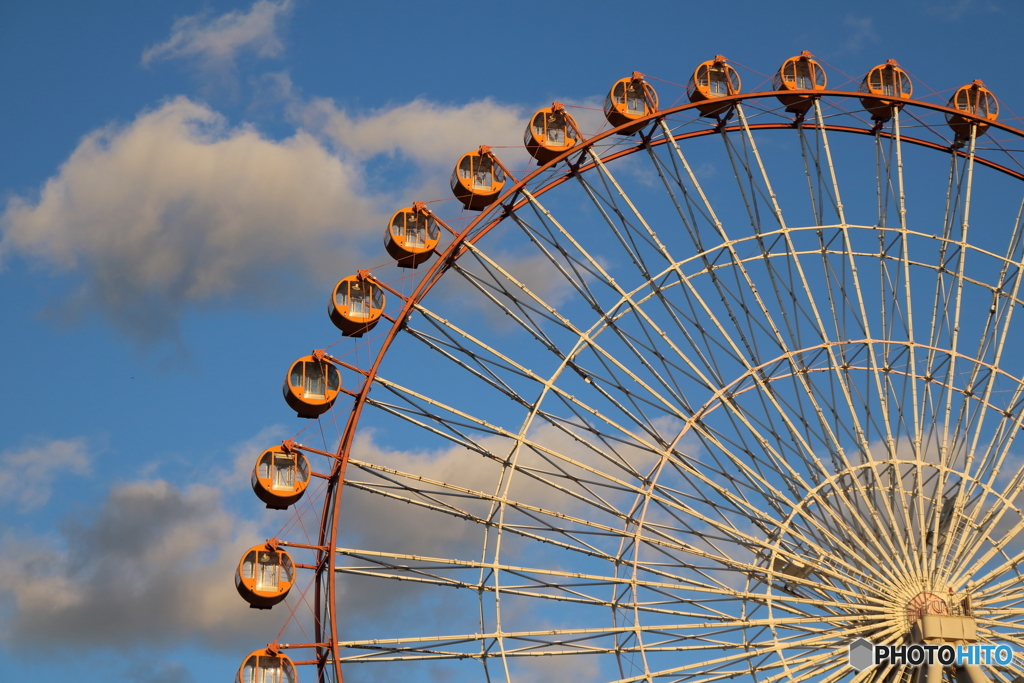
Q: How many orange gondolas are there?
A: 13